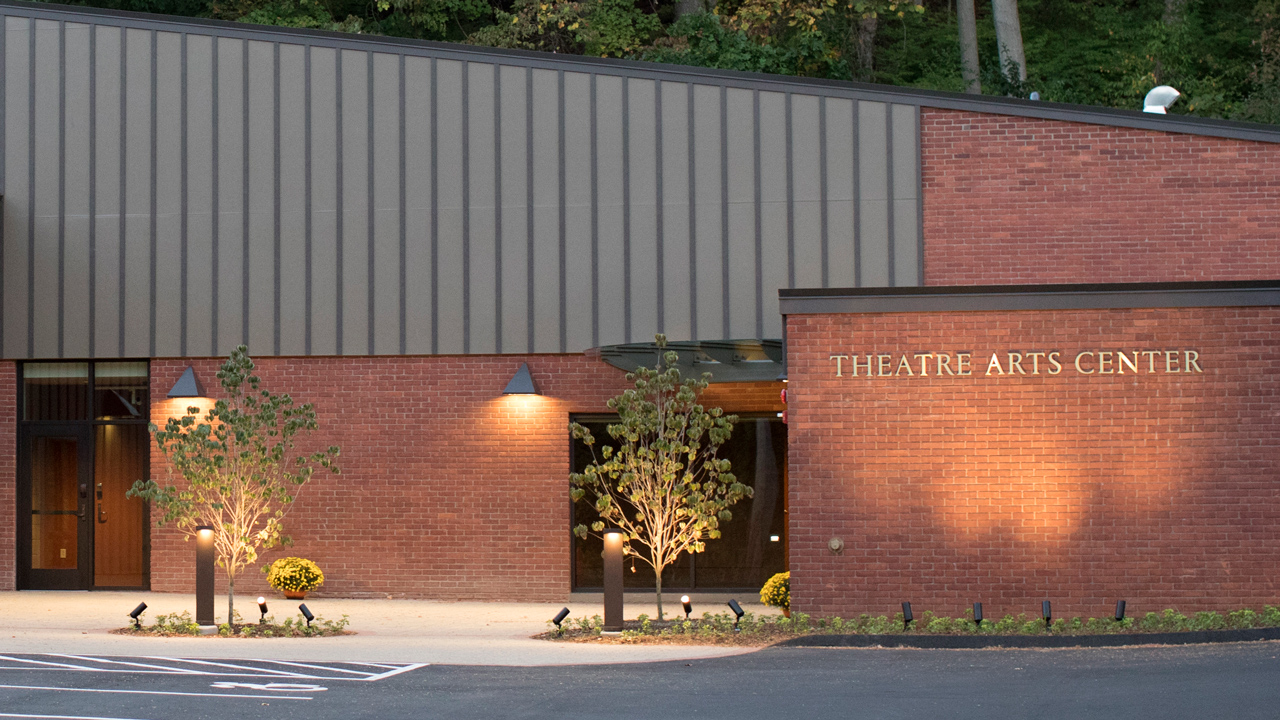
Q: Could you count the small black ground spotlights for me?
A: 10